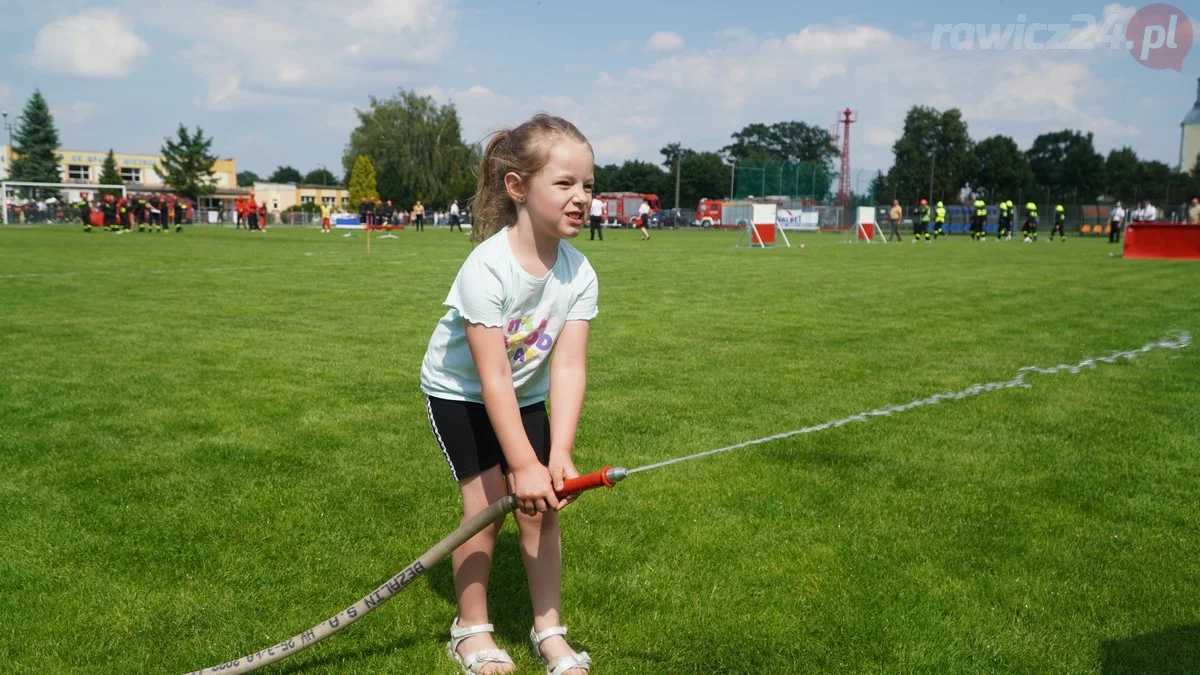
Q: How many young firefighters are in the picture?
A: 1